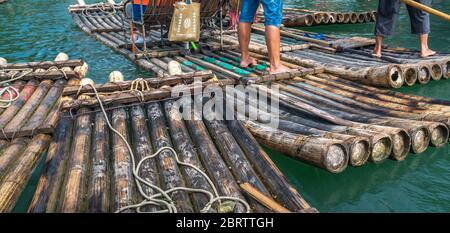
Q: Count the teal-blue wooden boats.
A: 0